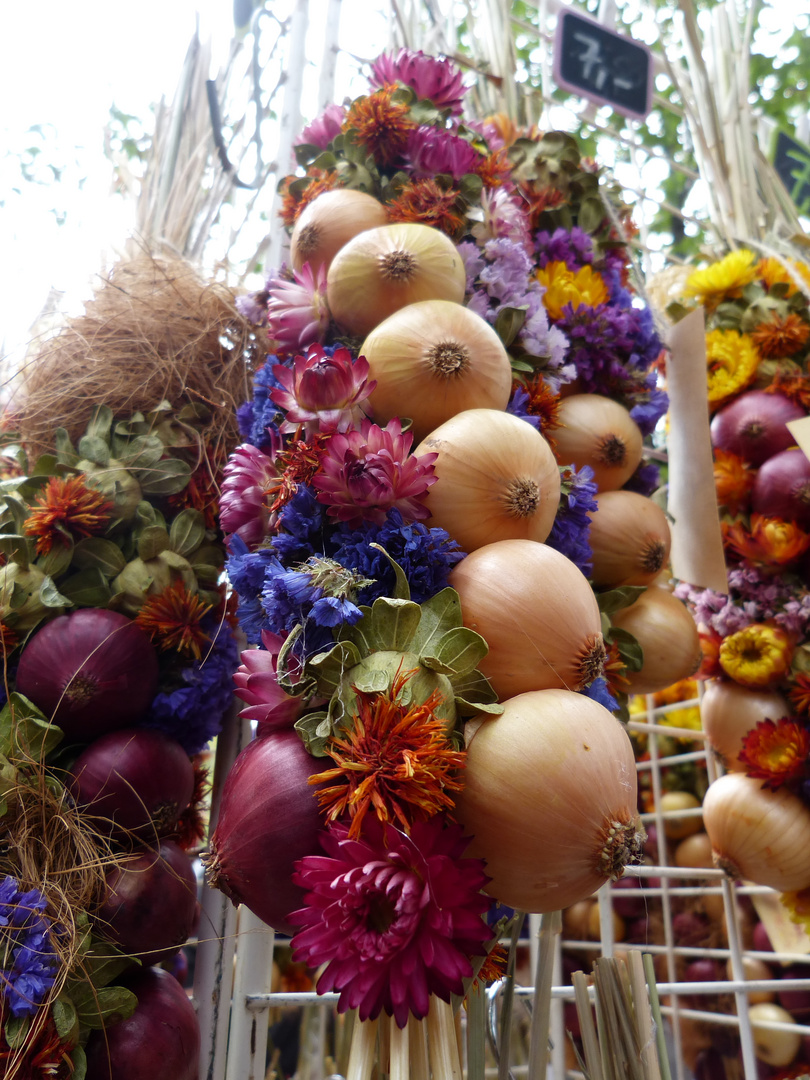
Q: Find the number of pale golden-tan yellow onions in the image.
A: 11